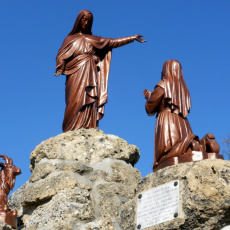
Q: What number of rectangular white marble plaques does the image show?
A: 1